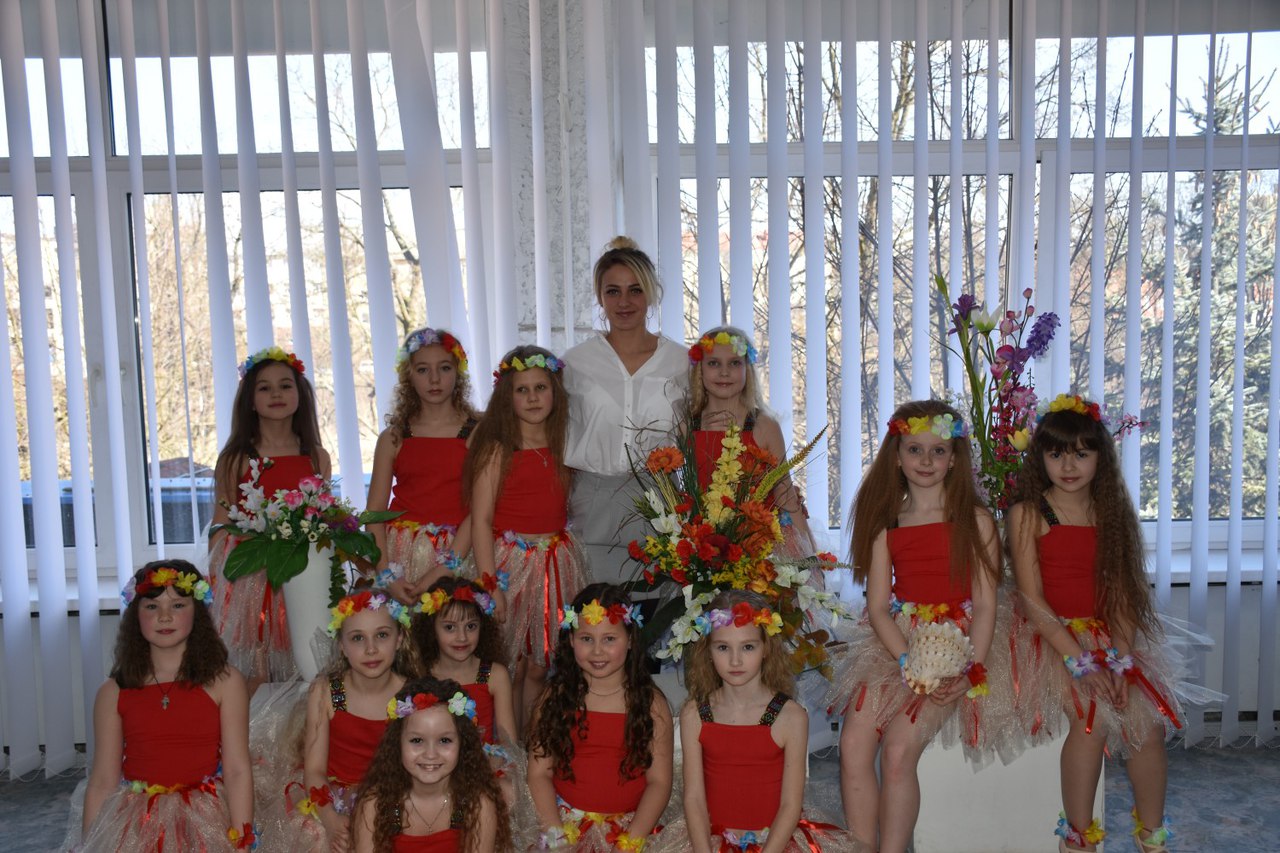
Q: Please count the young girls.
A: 12